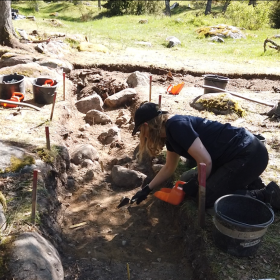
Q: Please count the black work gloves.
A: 2